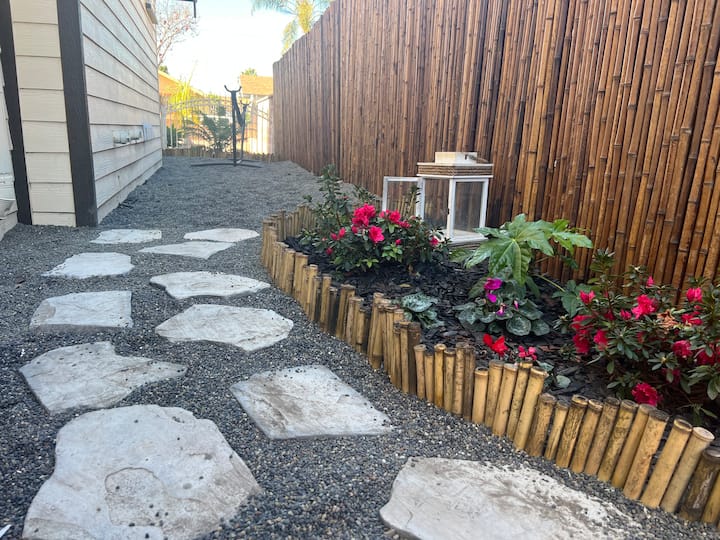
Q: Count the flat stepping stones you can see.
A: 11